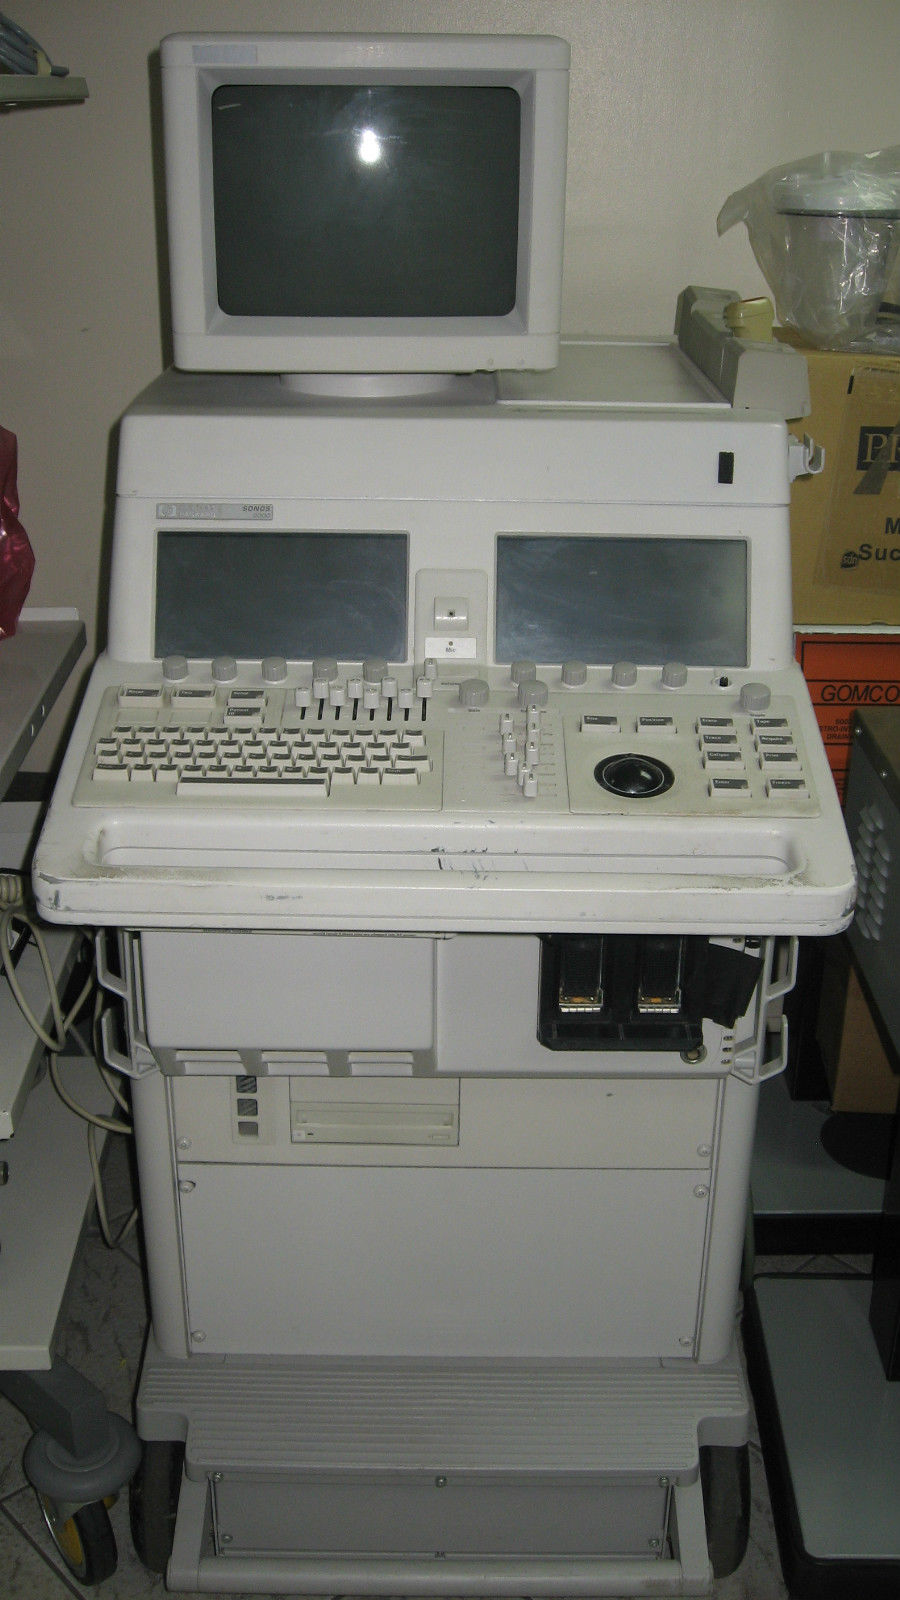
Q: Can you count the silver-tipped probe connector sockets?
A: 2